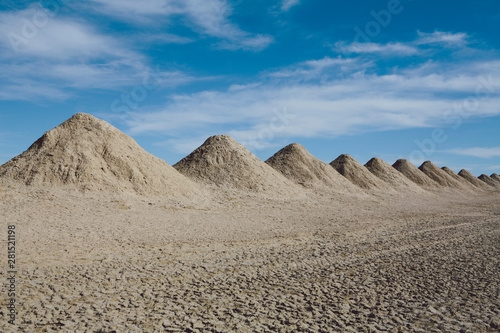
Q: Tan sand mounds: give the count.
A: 11